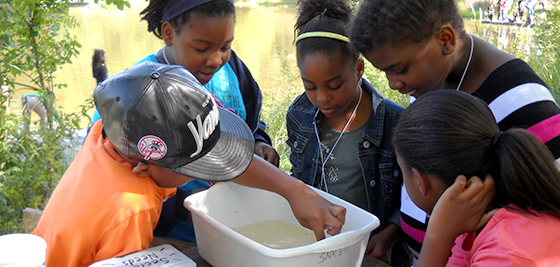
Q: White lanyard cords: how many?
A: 3